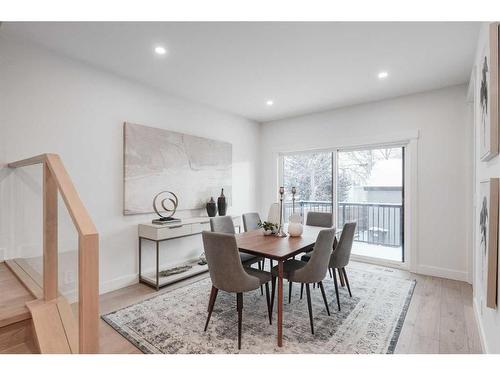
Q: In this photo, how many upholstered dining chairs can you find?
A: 6